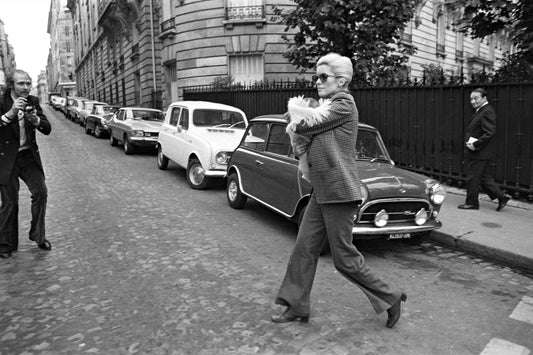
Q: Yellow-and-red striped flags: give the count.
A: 0